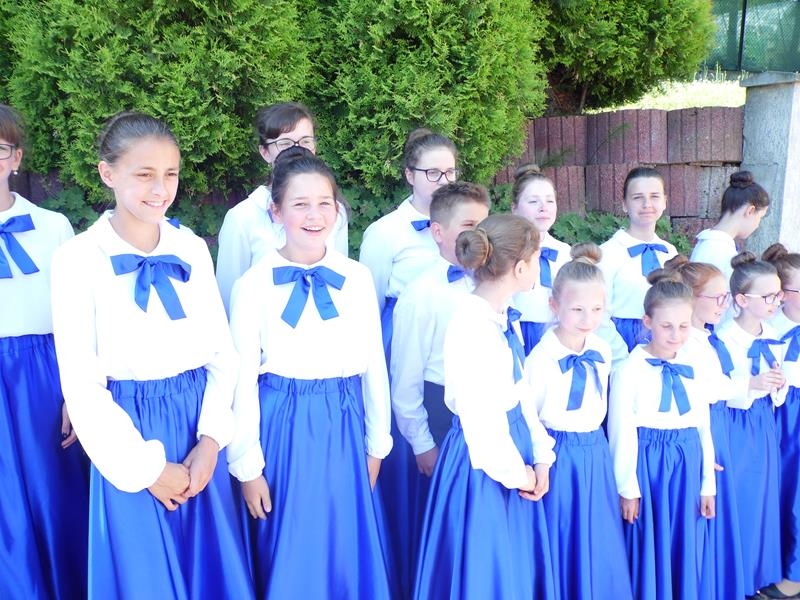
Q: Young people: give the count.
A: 15